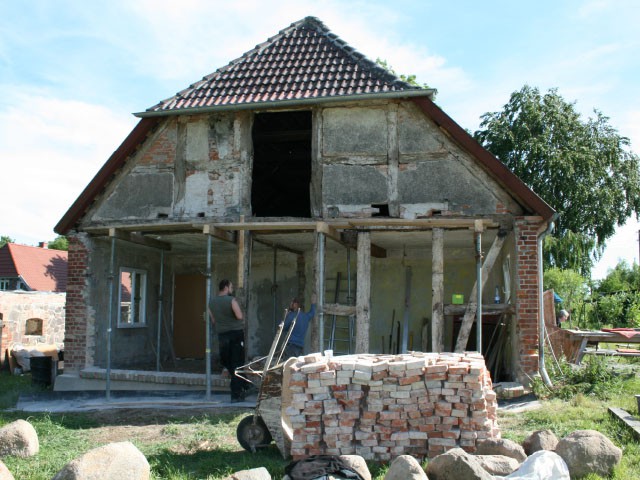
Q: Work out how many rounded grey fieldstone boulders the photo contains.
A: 11